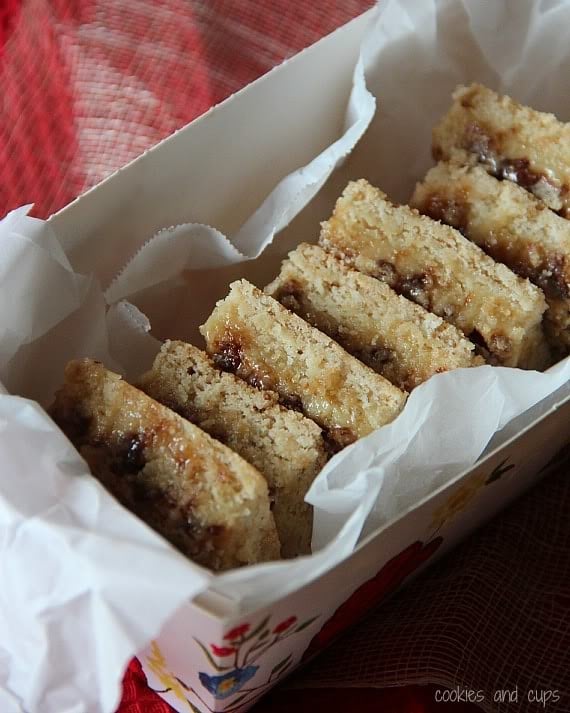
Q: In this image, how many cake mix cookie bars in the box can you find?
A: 7